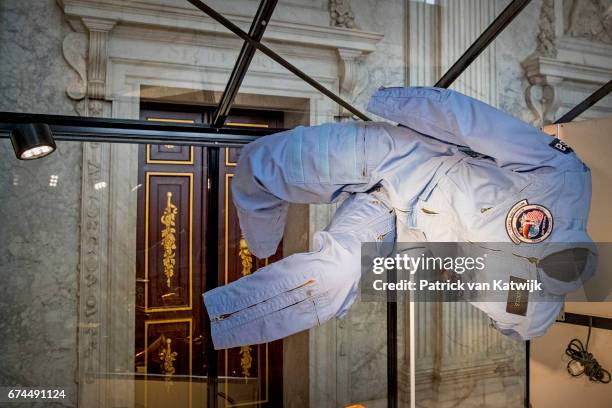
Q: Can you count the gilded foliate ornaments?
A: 4